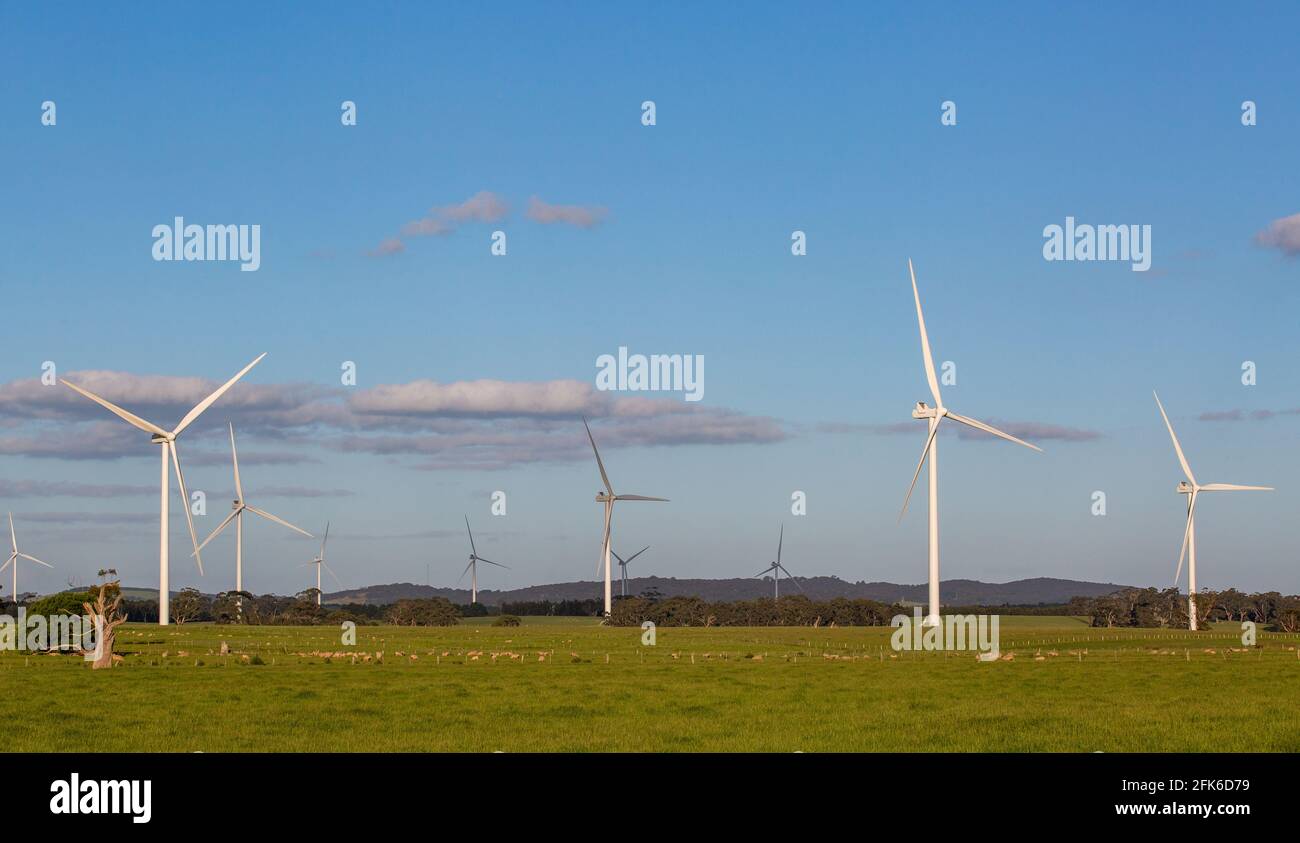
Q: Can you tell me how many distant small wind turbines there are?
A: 5